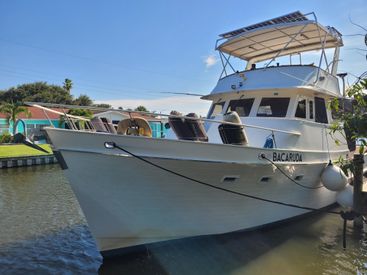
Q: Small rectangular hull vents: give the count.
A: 3